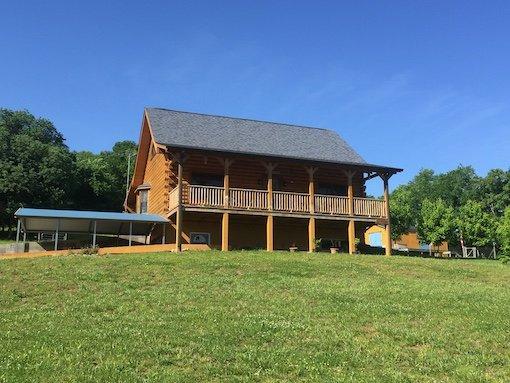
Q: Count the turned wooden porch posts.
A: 6